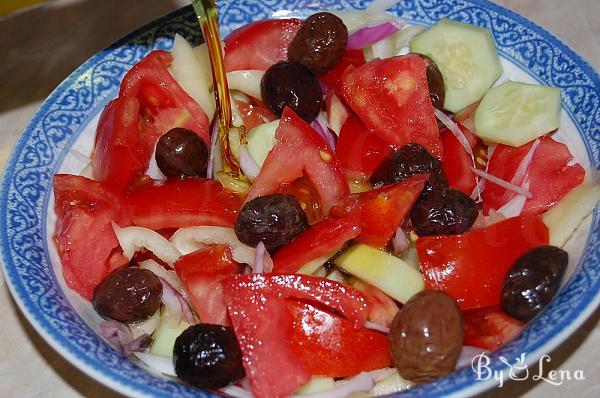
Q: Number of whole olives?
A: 11